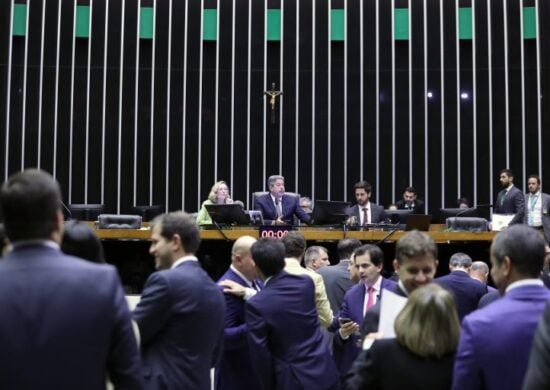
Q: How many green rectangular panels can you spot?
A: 9